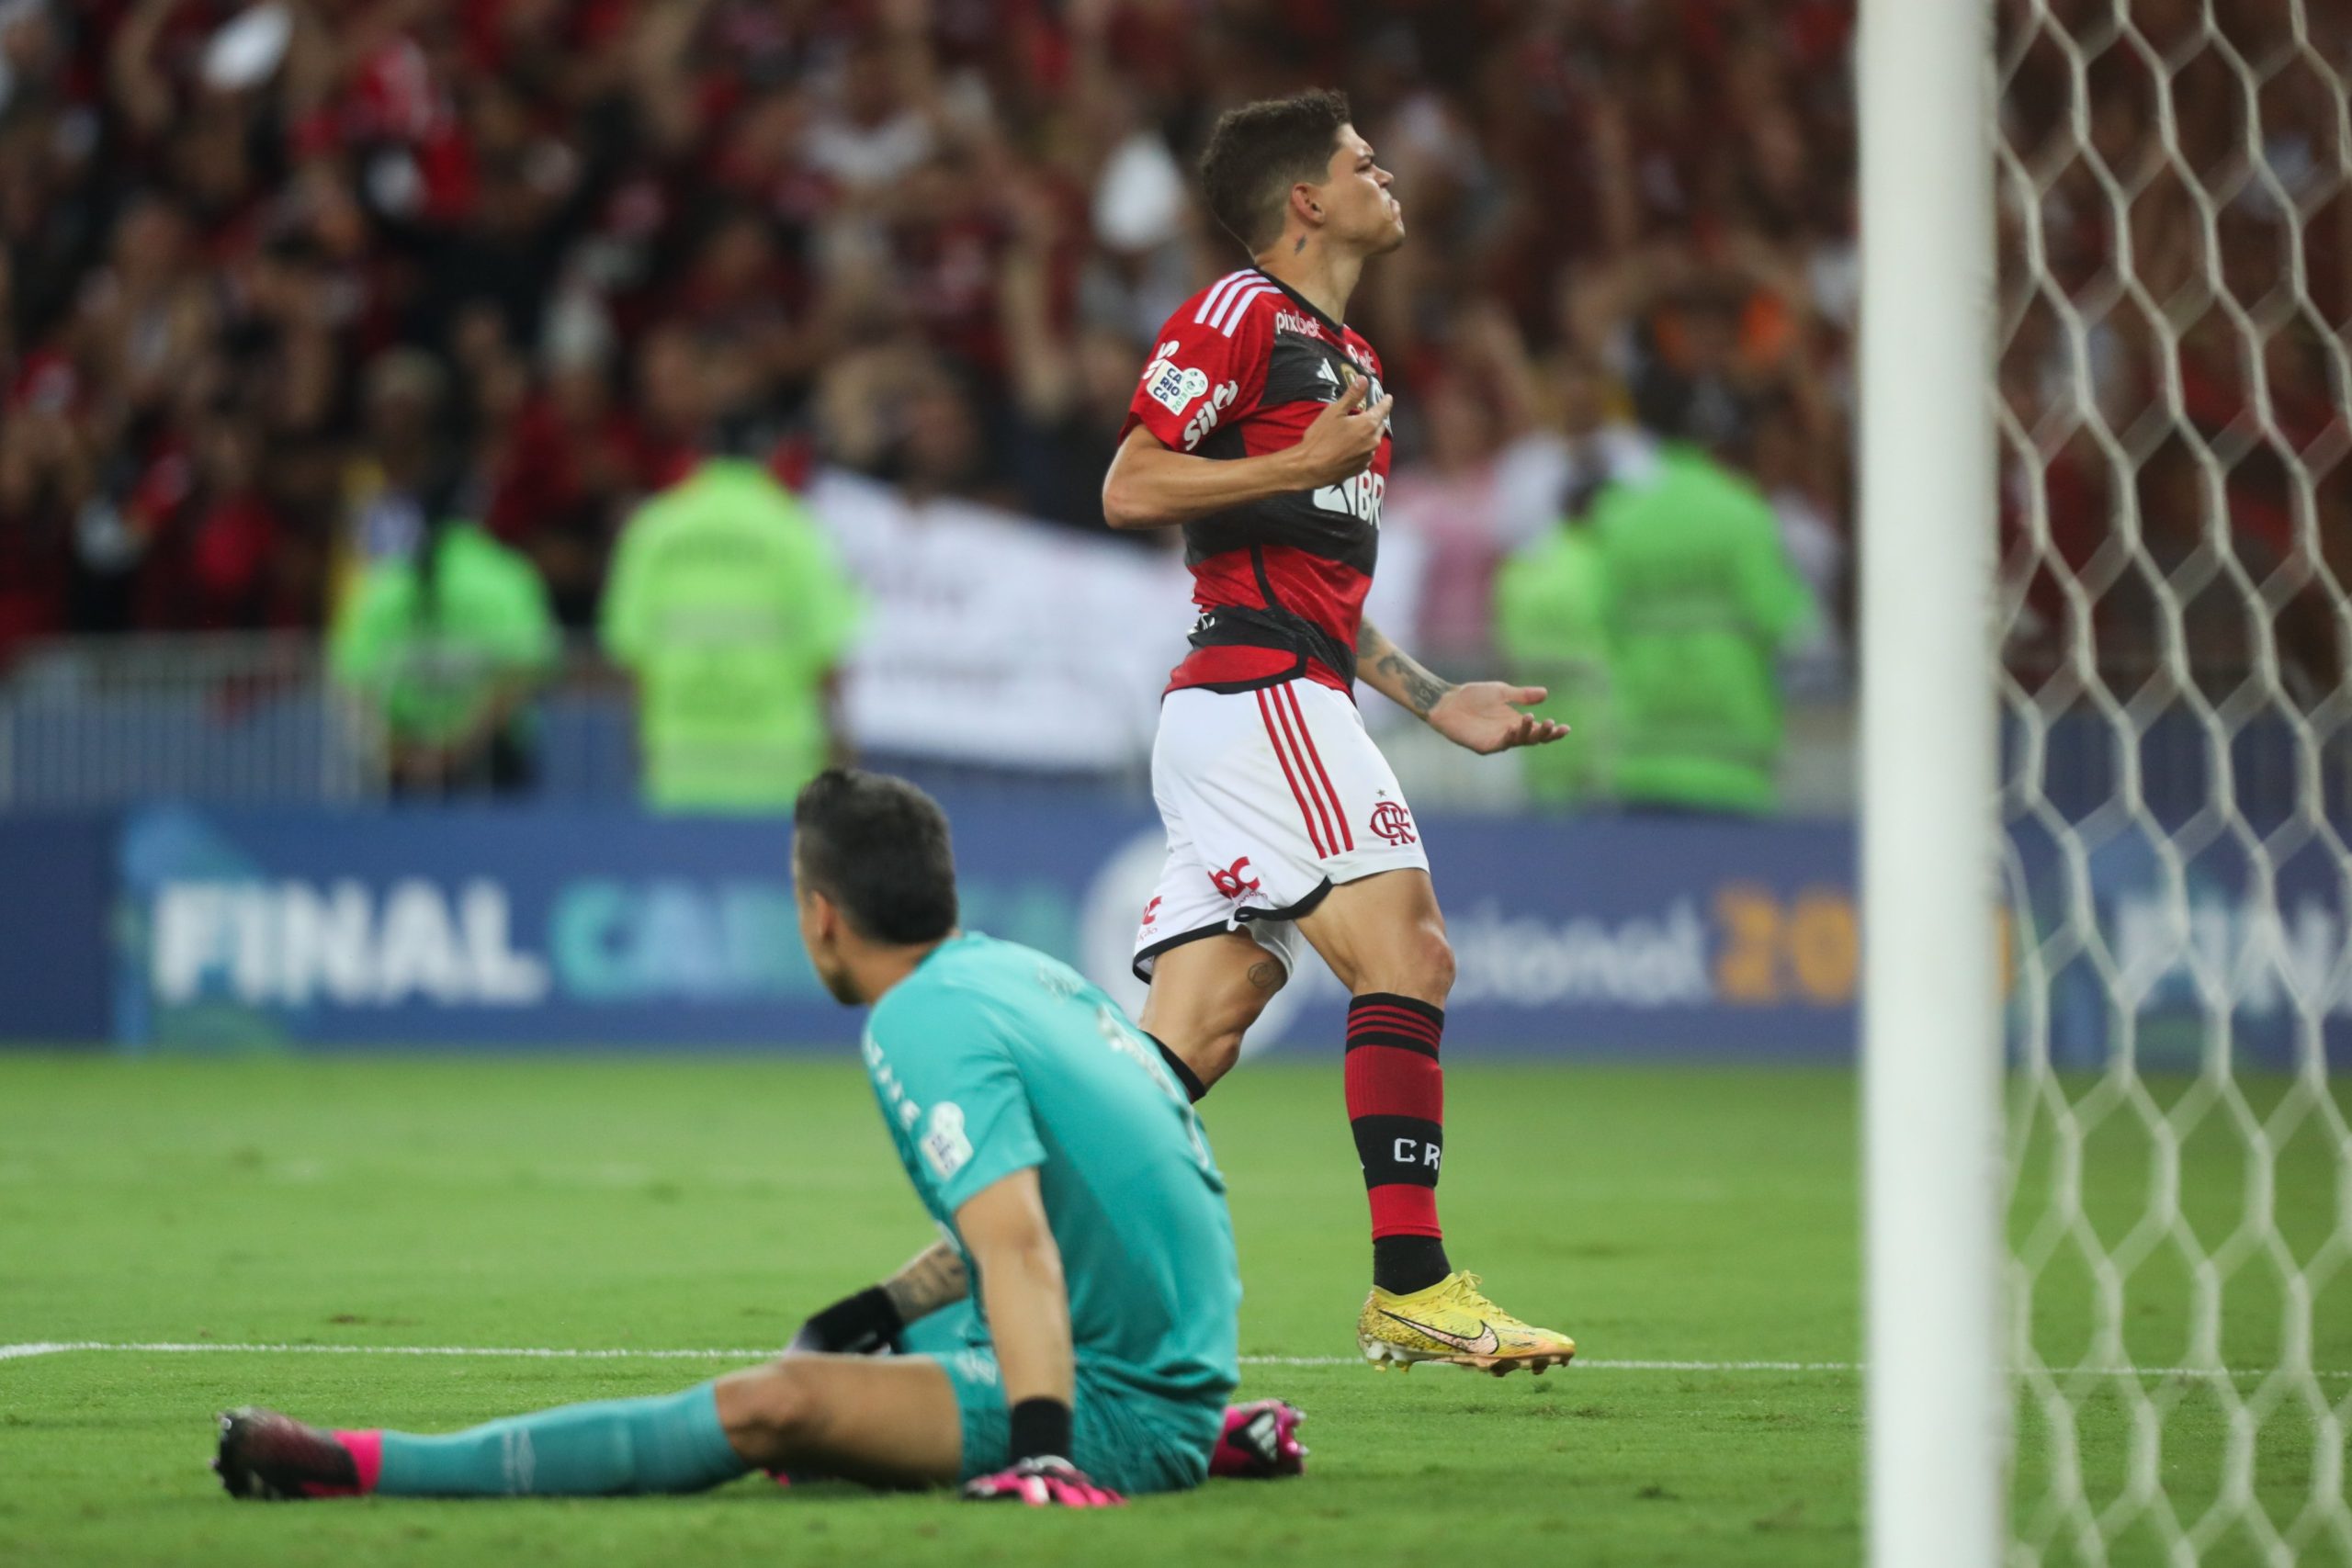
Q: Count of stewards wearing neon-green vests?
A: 4